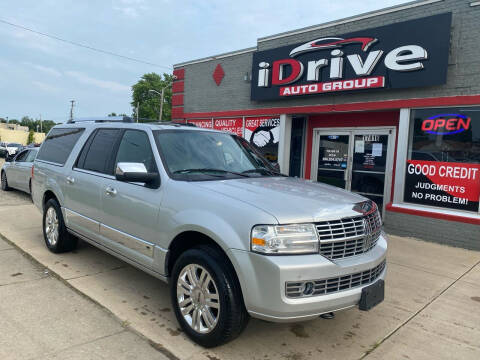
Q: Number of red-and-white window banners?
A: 4